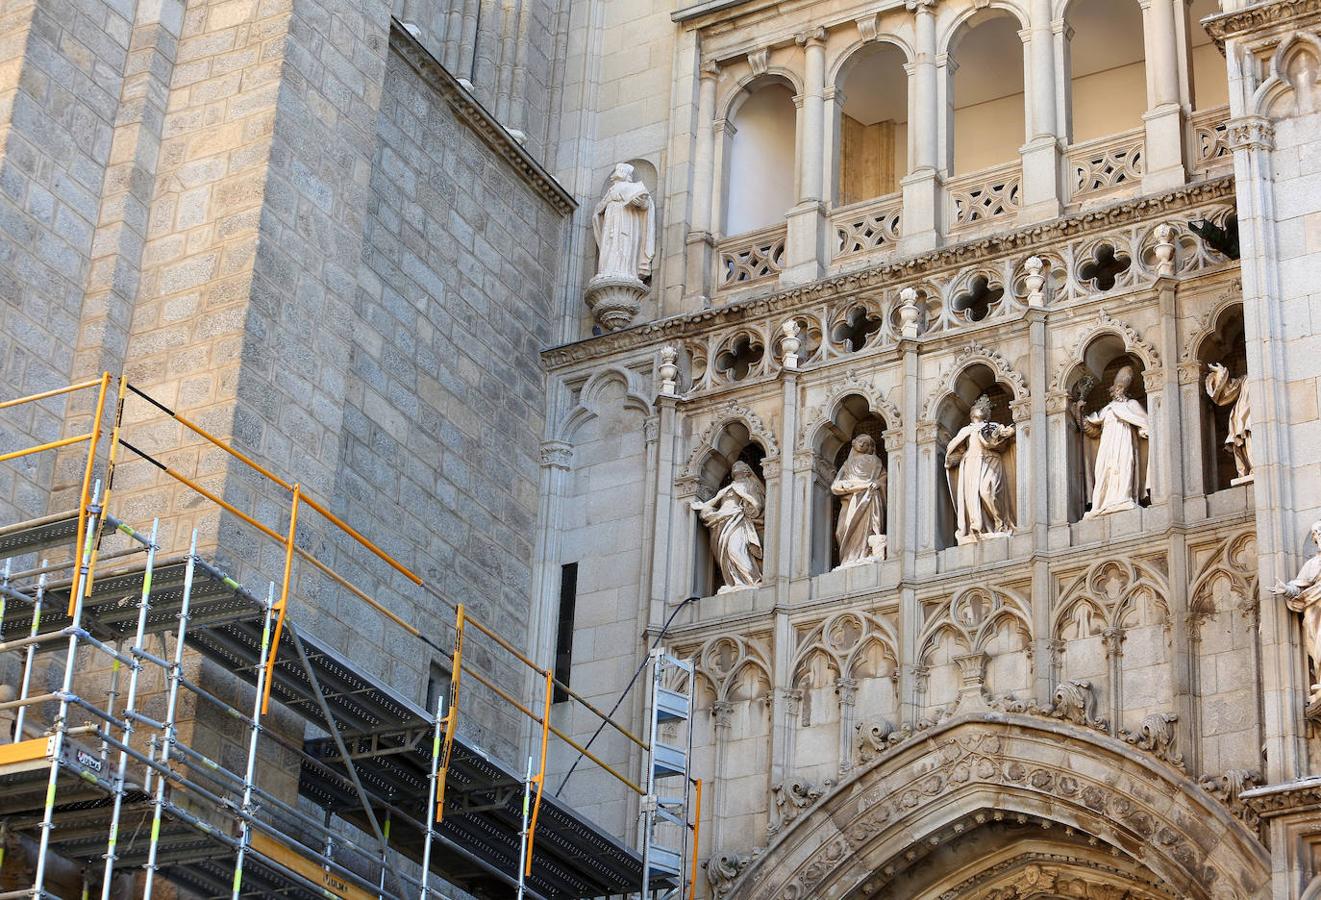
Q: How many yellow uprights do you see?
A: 6